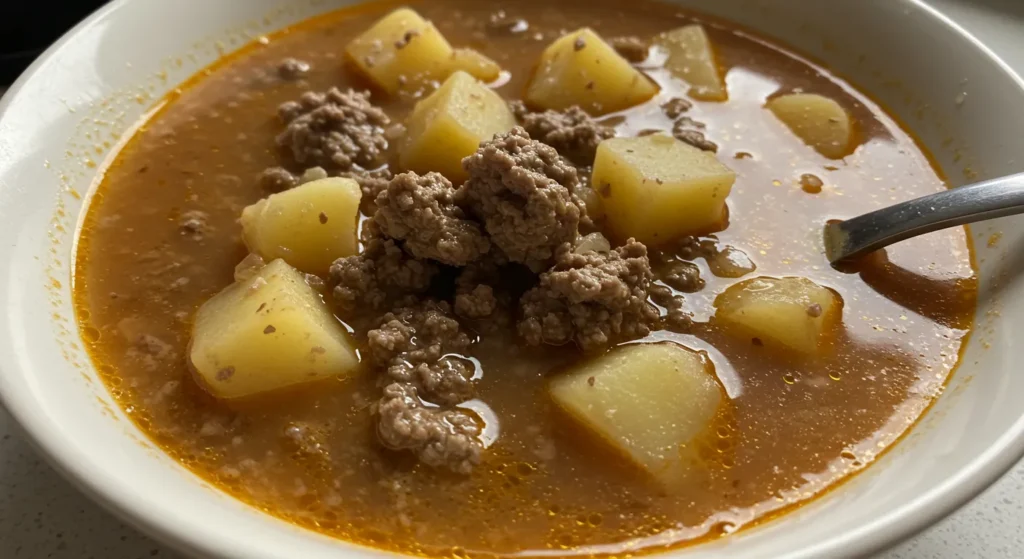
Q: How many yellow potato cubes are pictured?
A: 10